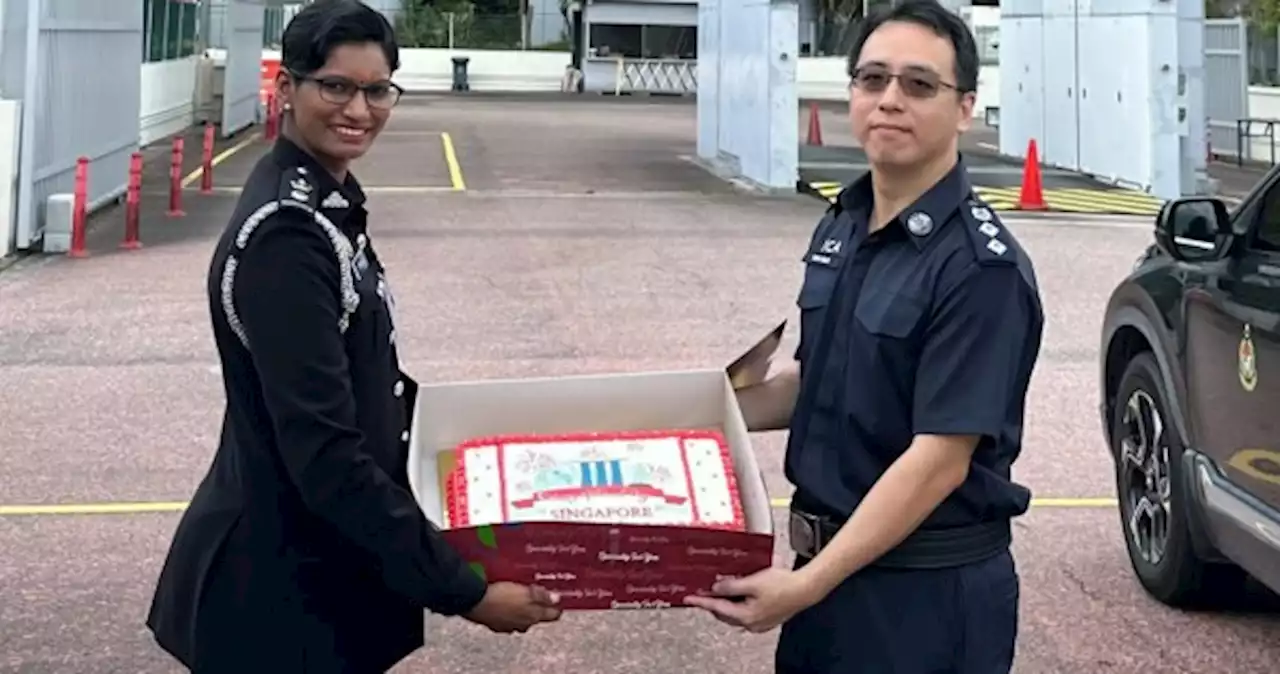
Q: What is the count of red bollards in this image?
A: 5